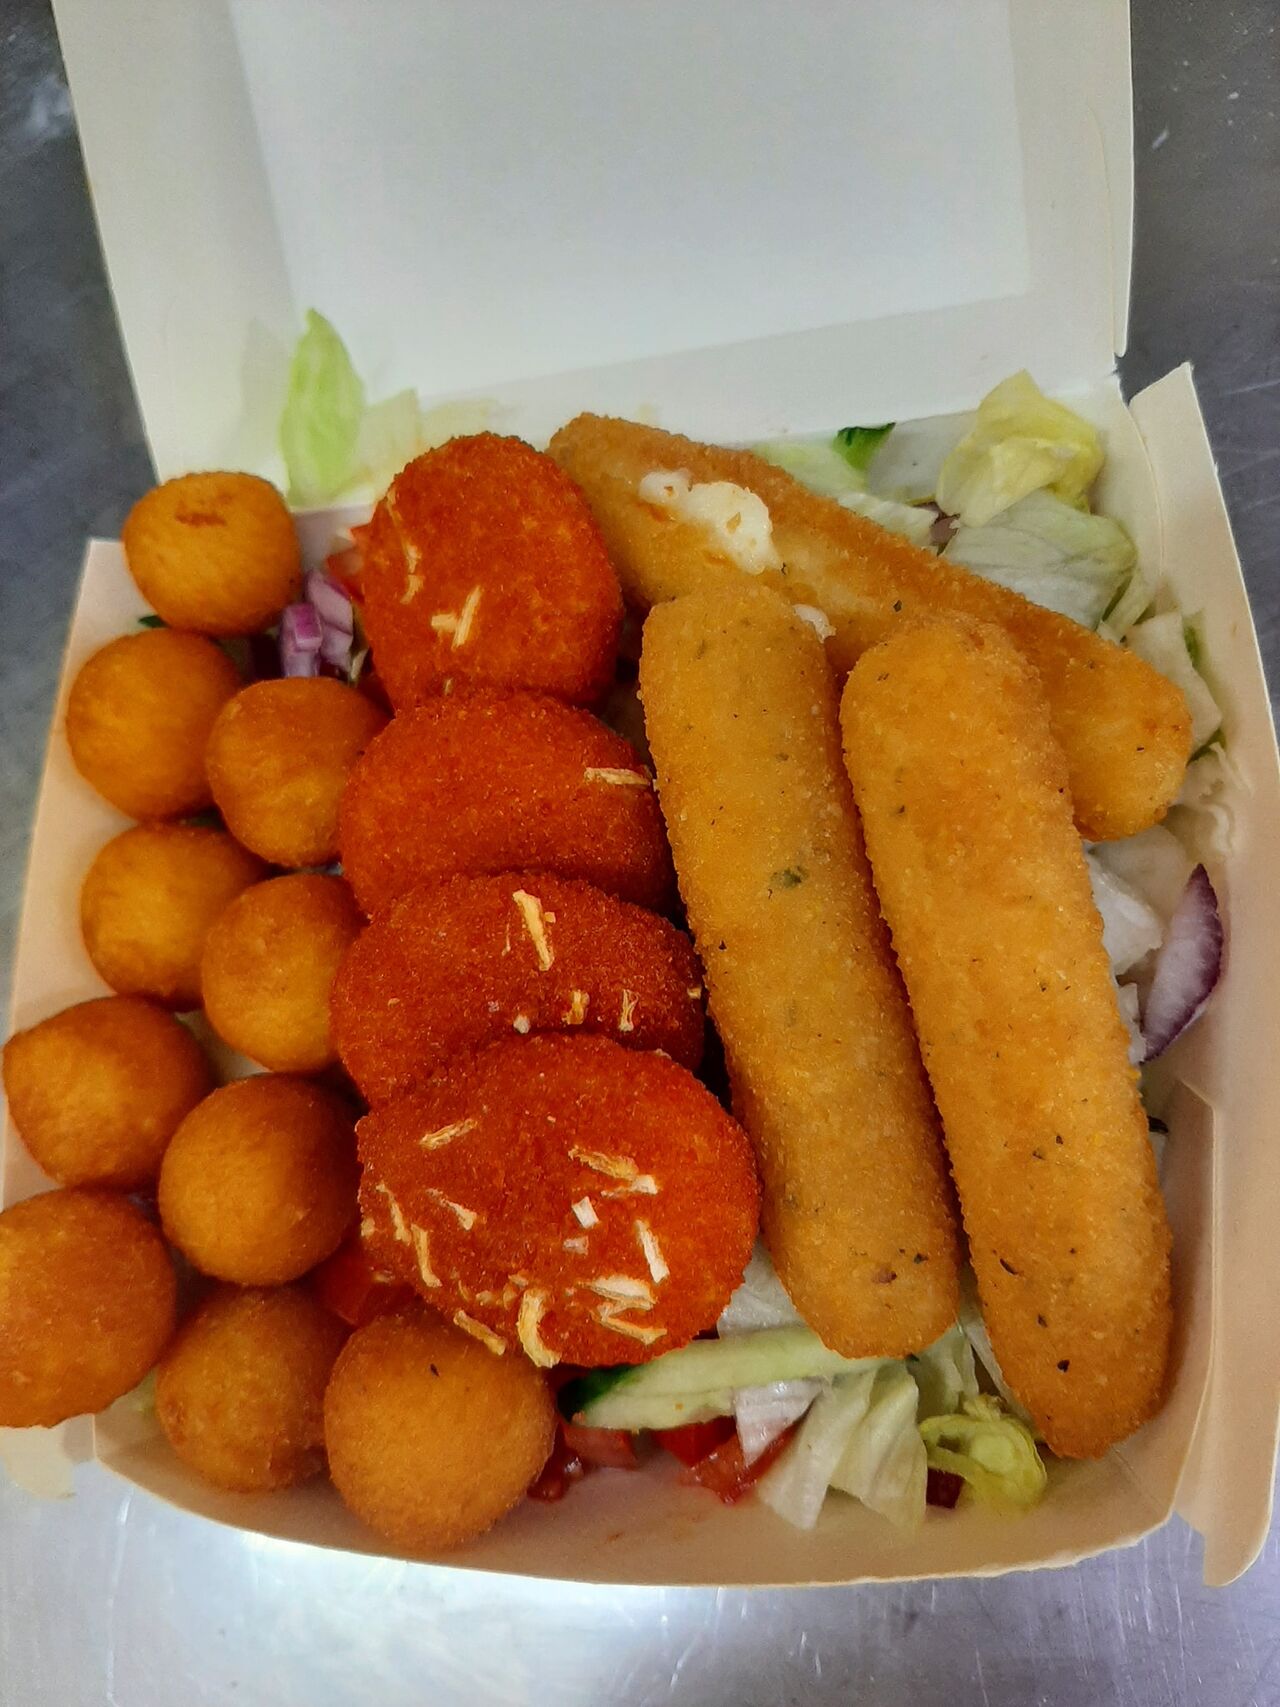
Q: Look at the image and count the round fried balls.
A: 10